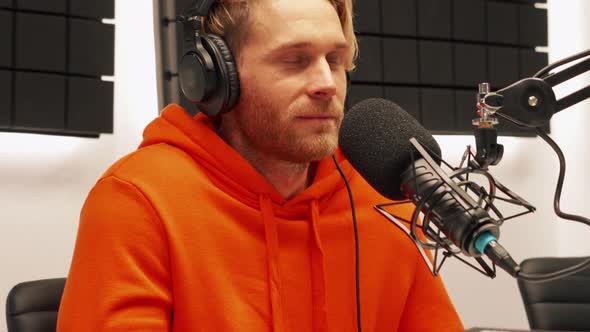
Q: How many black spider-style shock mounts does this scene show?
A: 1